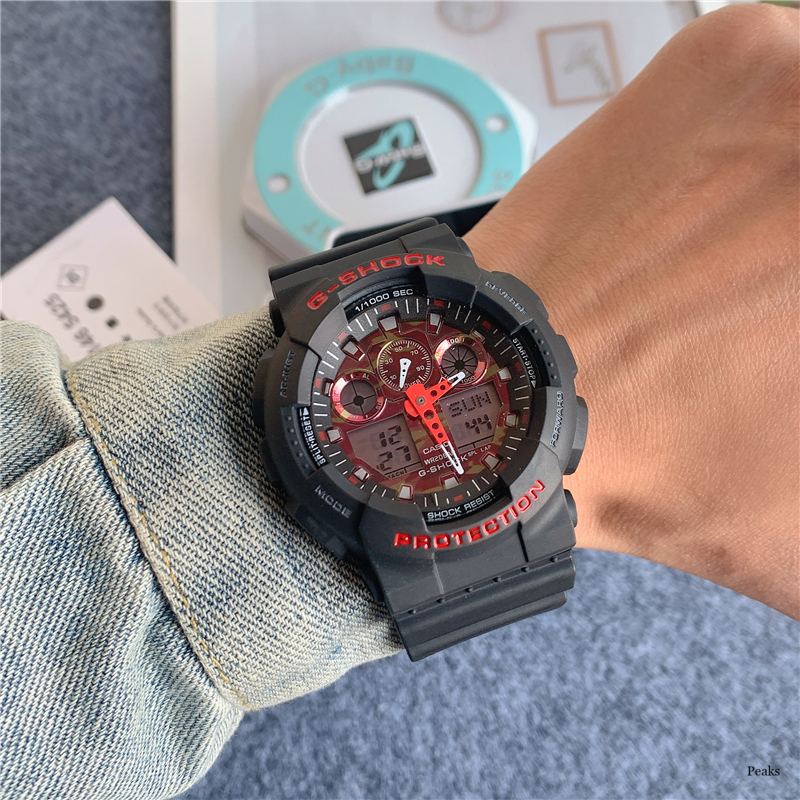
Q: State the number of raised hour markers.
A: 12